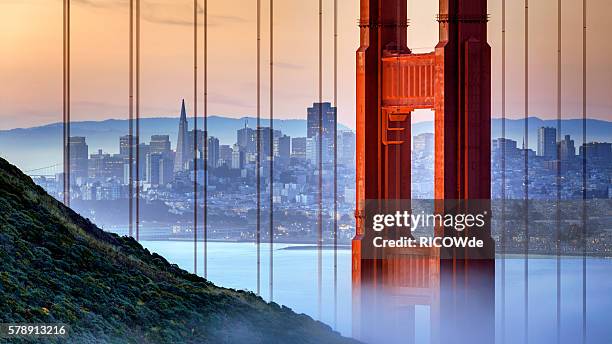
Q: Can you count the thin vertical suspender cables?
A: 14